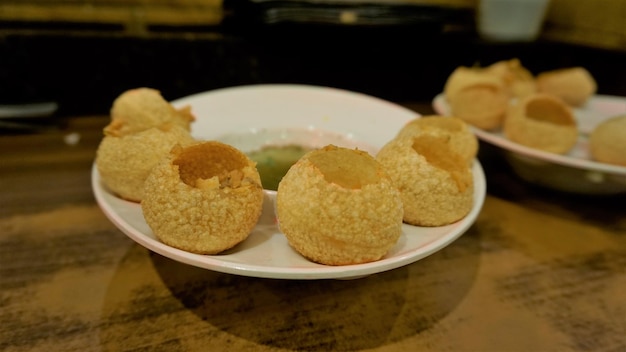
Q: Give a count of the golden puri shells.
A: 12